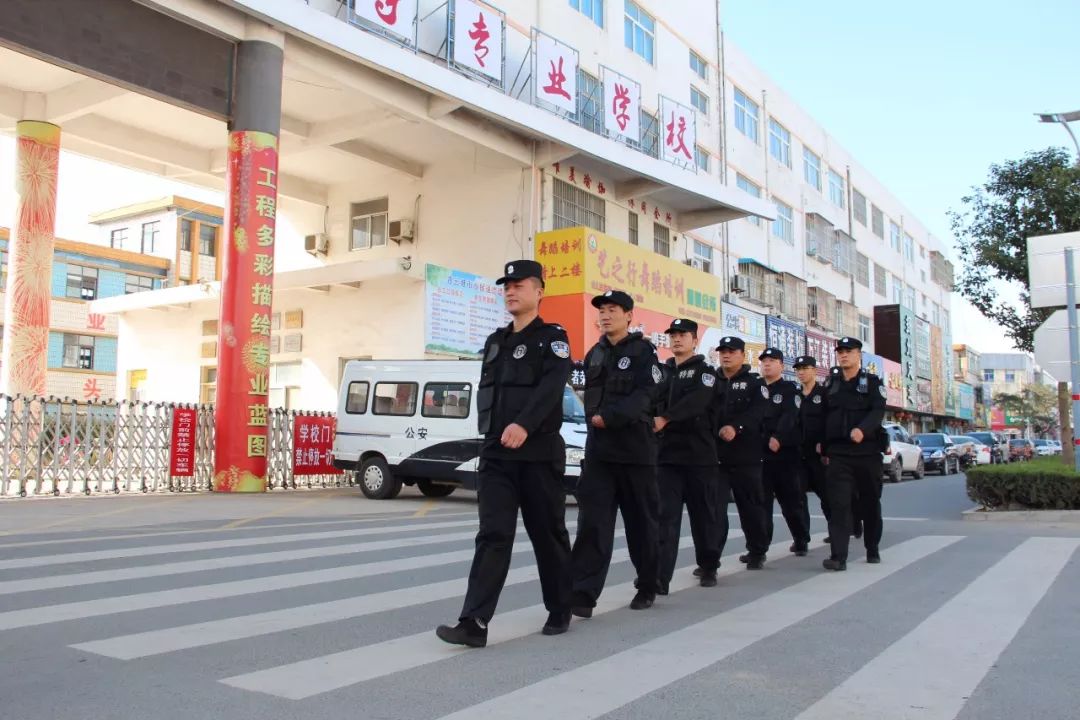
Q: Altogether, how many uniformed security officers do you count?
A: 7